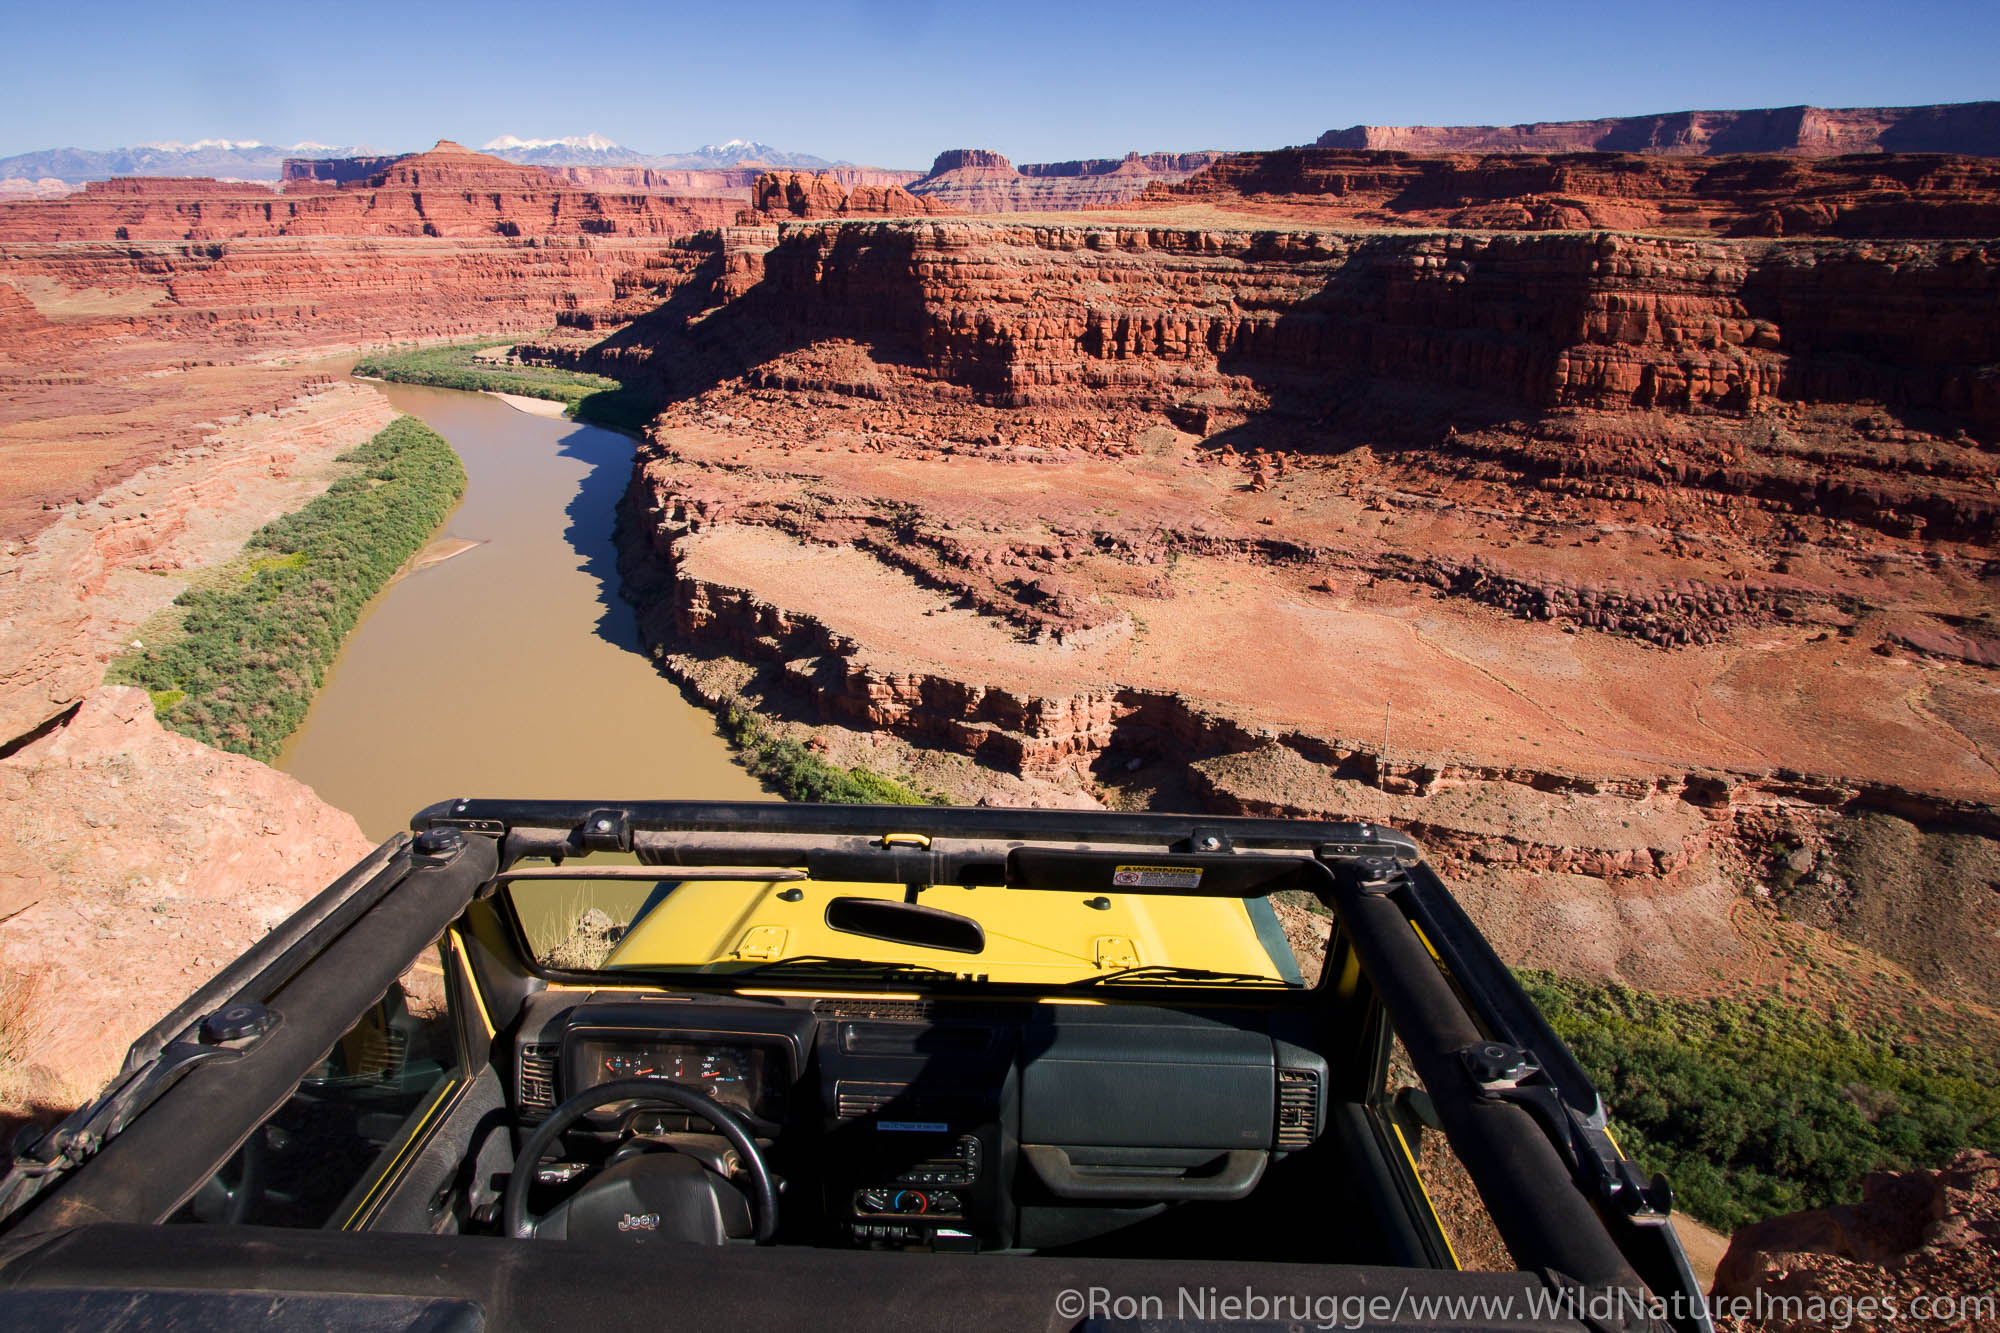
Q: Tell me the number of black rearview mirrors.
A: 1